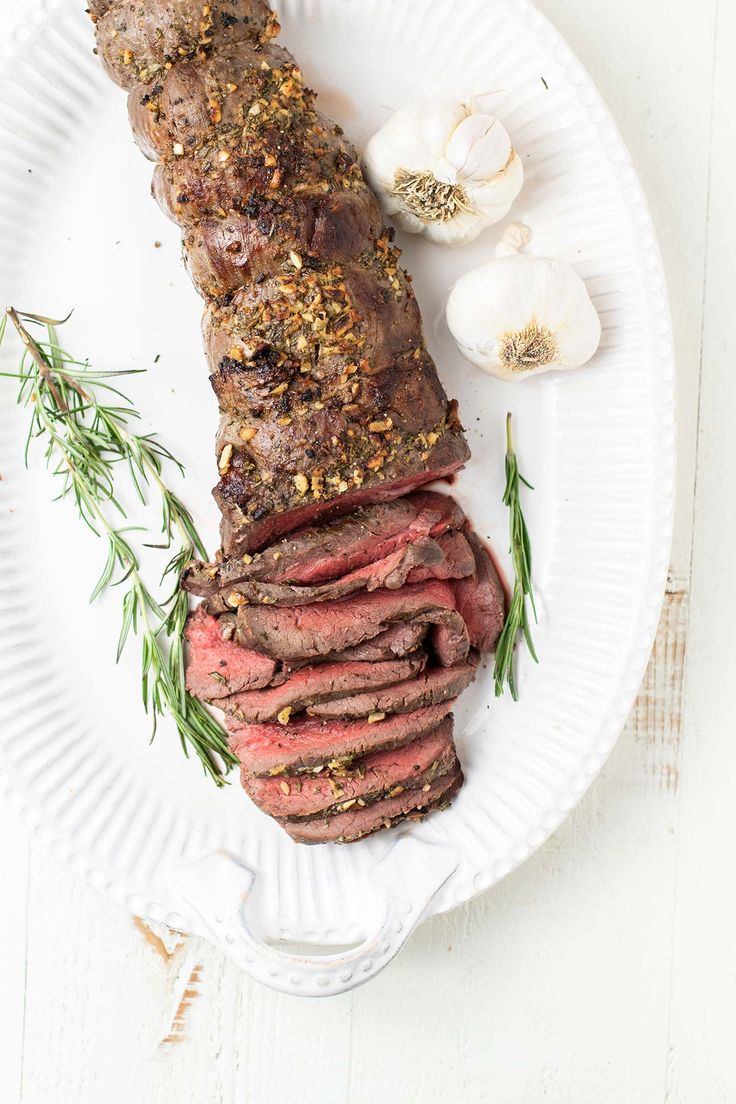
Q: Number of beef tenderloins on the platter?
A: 1